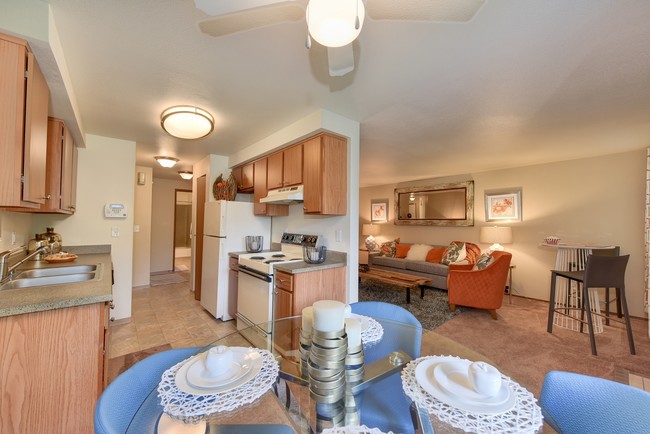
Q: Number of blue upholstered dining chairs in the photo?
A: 3